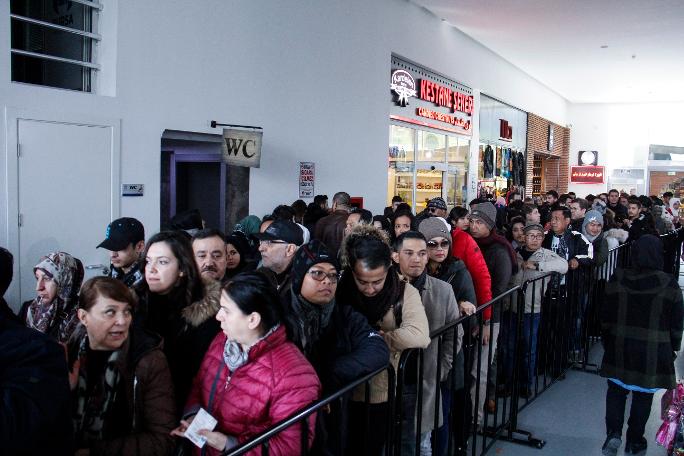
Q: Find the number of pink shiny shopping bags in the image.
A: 1